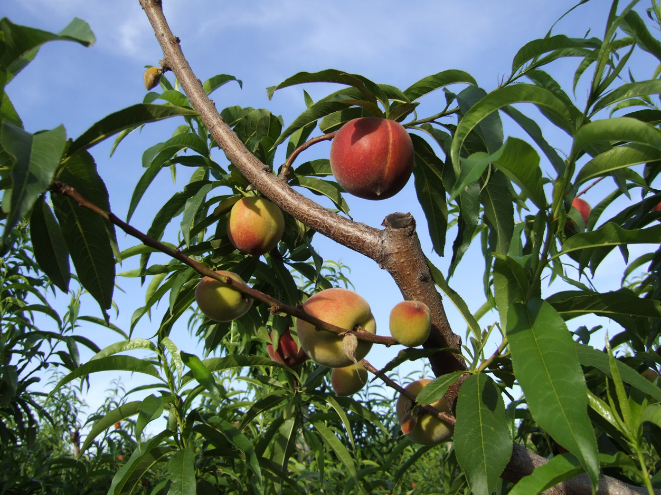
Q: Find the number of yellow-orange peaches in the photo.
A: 6